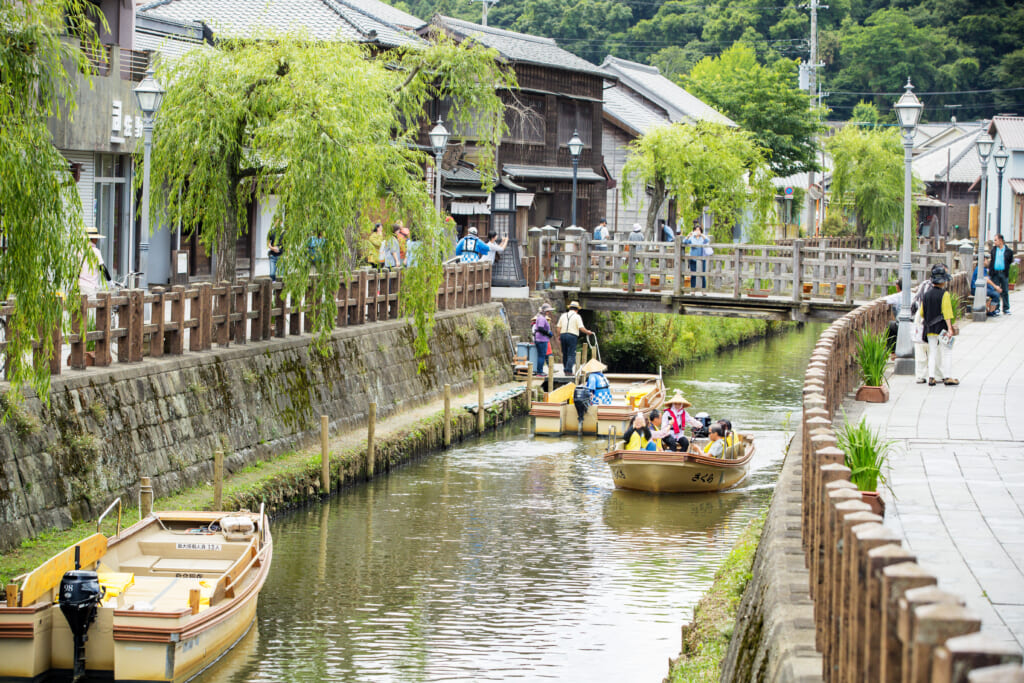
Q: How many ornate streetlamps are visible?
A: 6